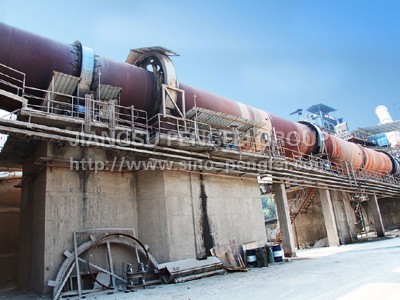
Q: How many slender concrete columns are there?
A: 3